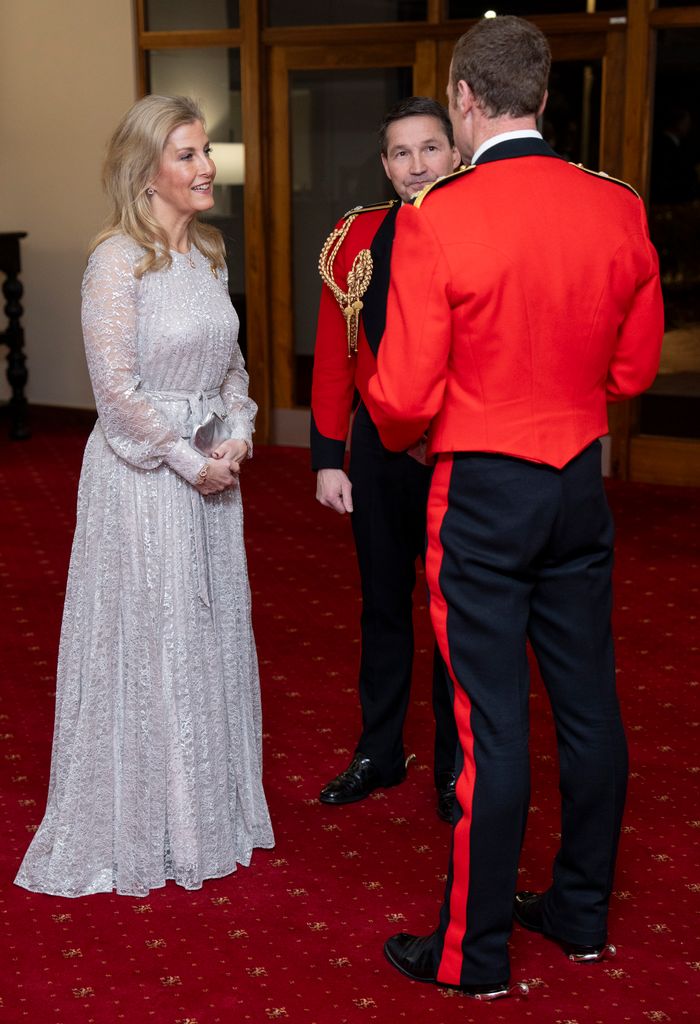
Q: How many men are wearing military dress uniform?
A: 2